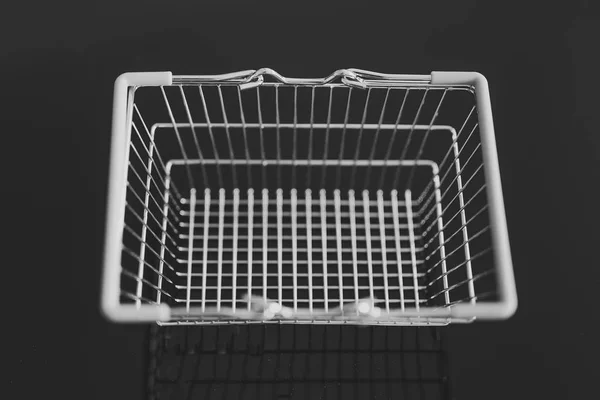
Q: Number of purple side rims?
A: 0